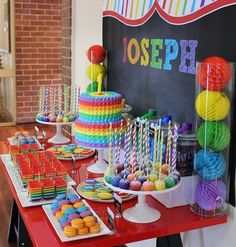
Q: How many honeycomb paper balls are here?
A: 8